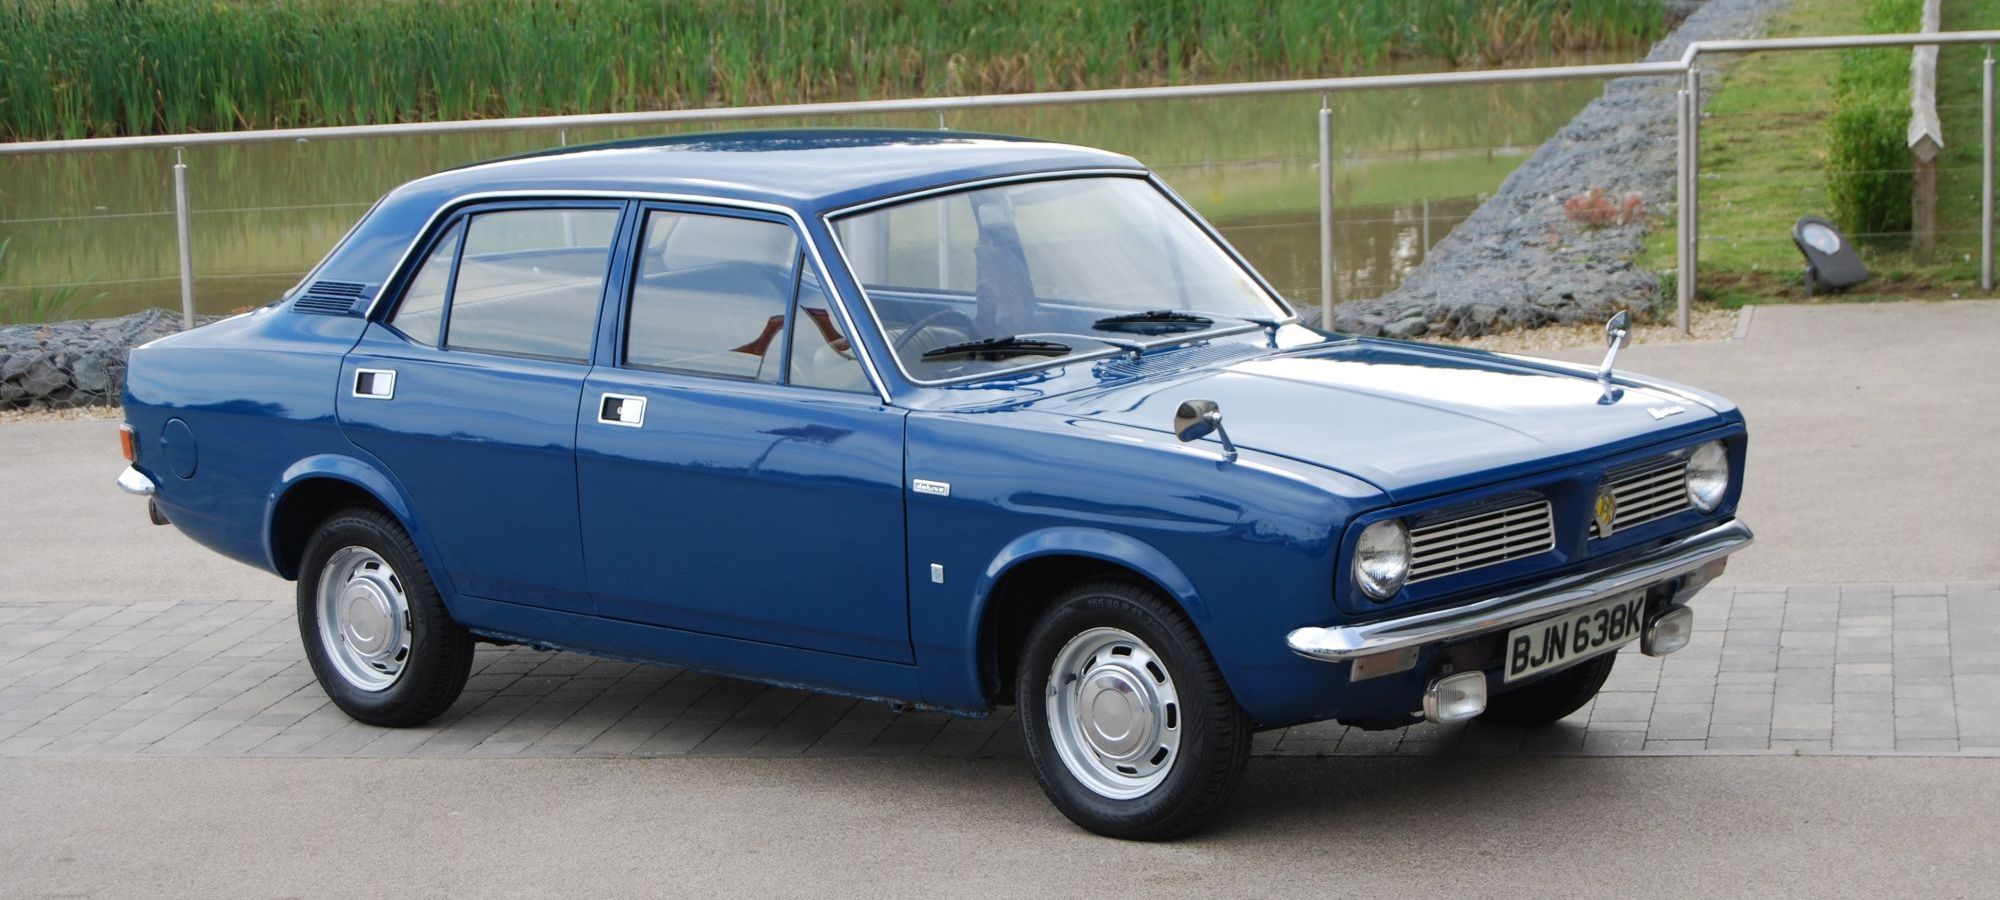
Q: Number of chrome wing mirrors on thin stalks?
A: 2